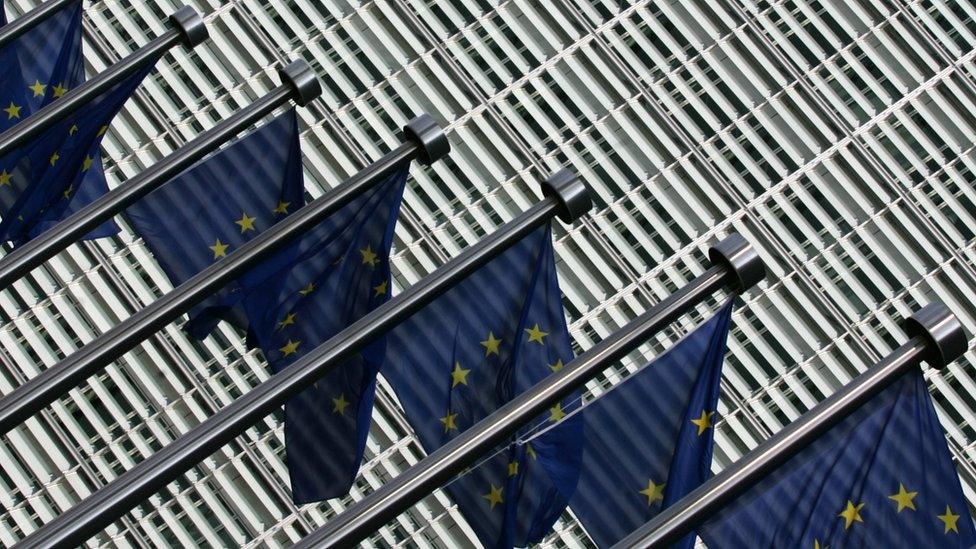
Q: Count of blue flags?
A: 7